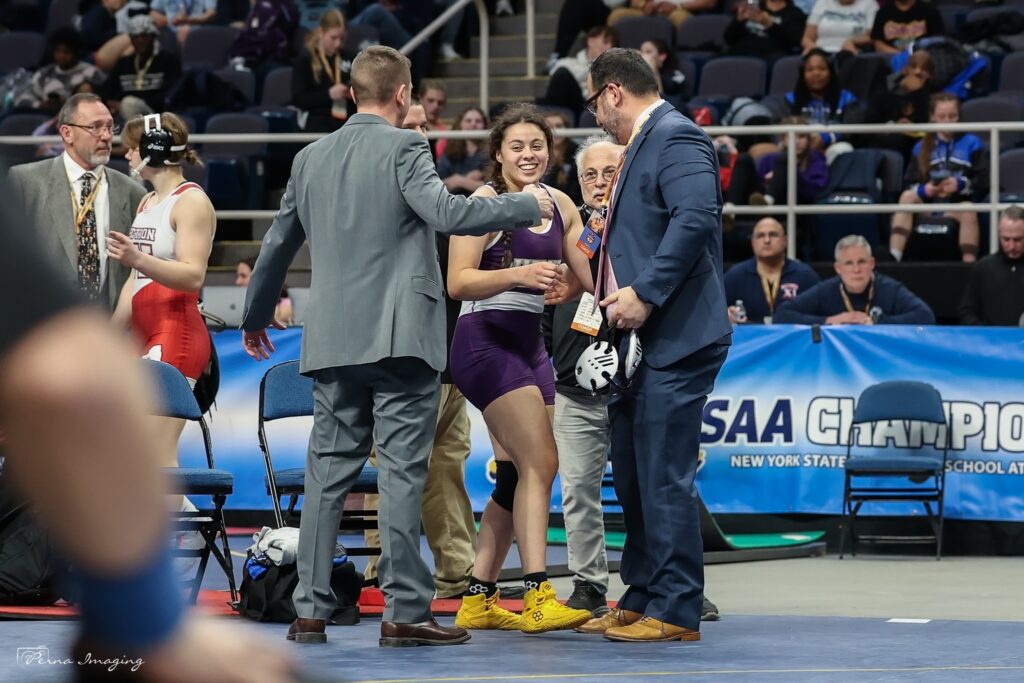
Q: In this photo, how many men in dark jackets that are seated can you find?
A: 3